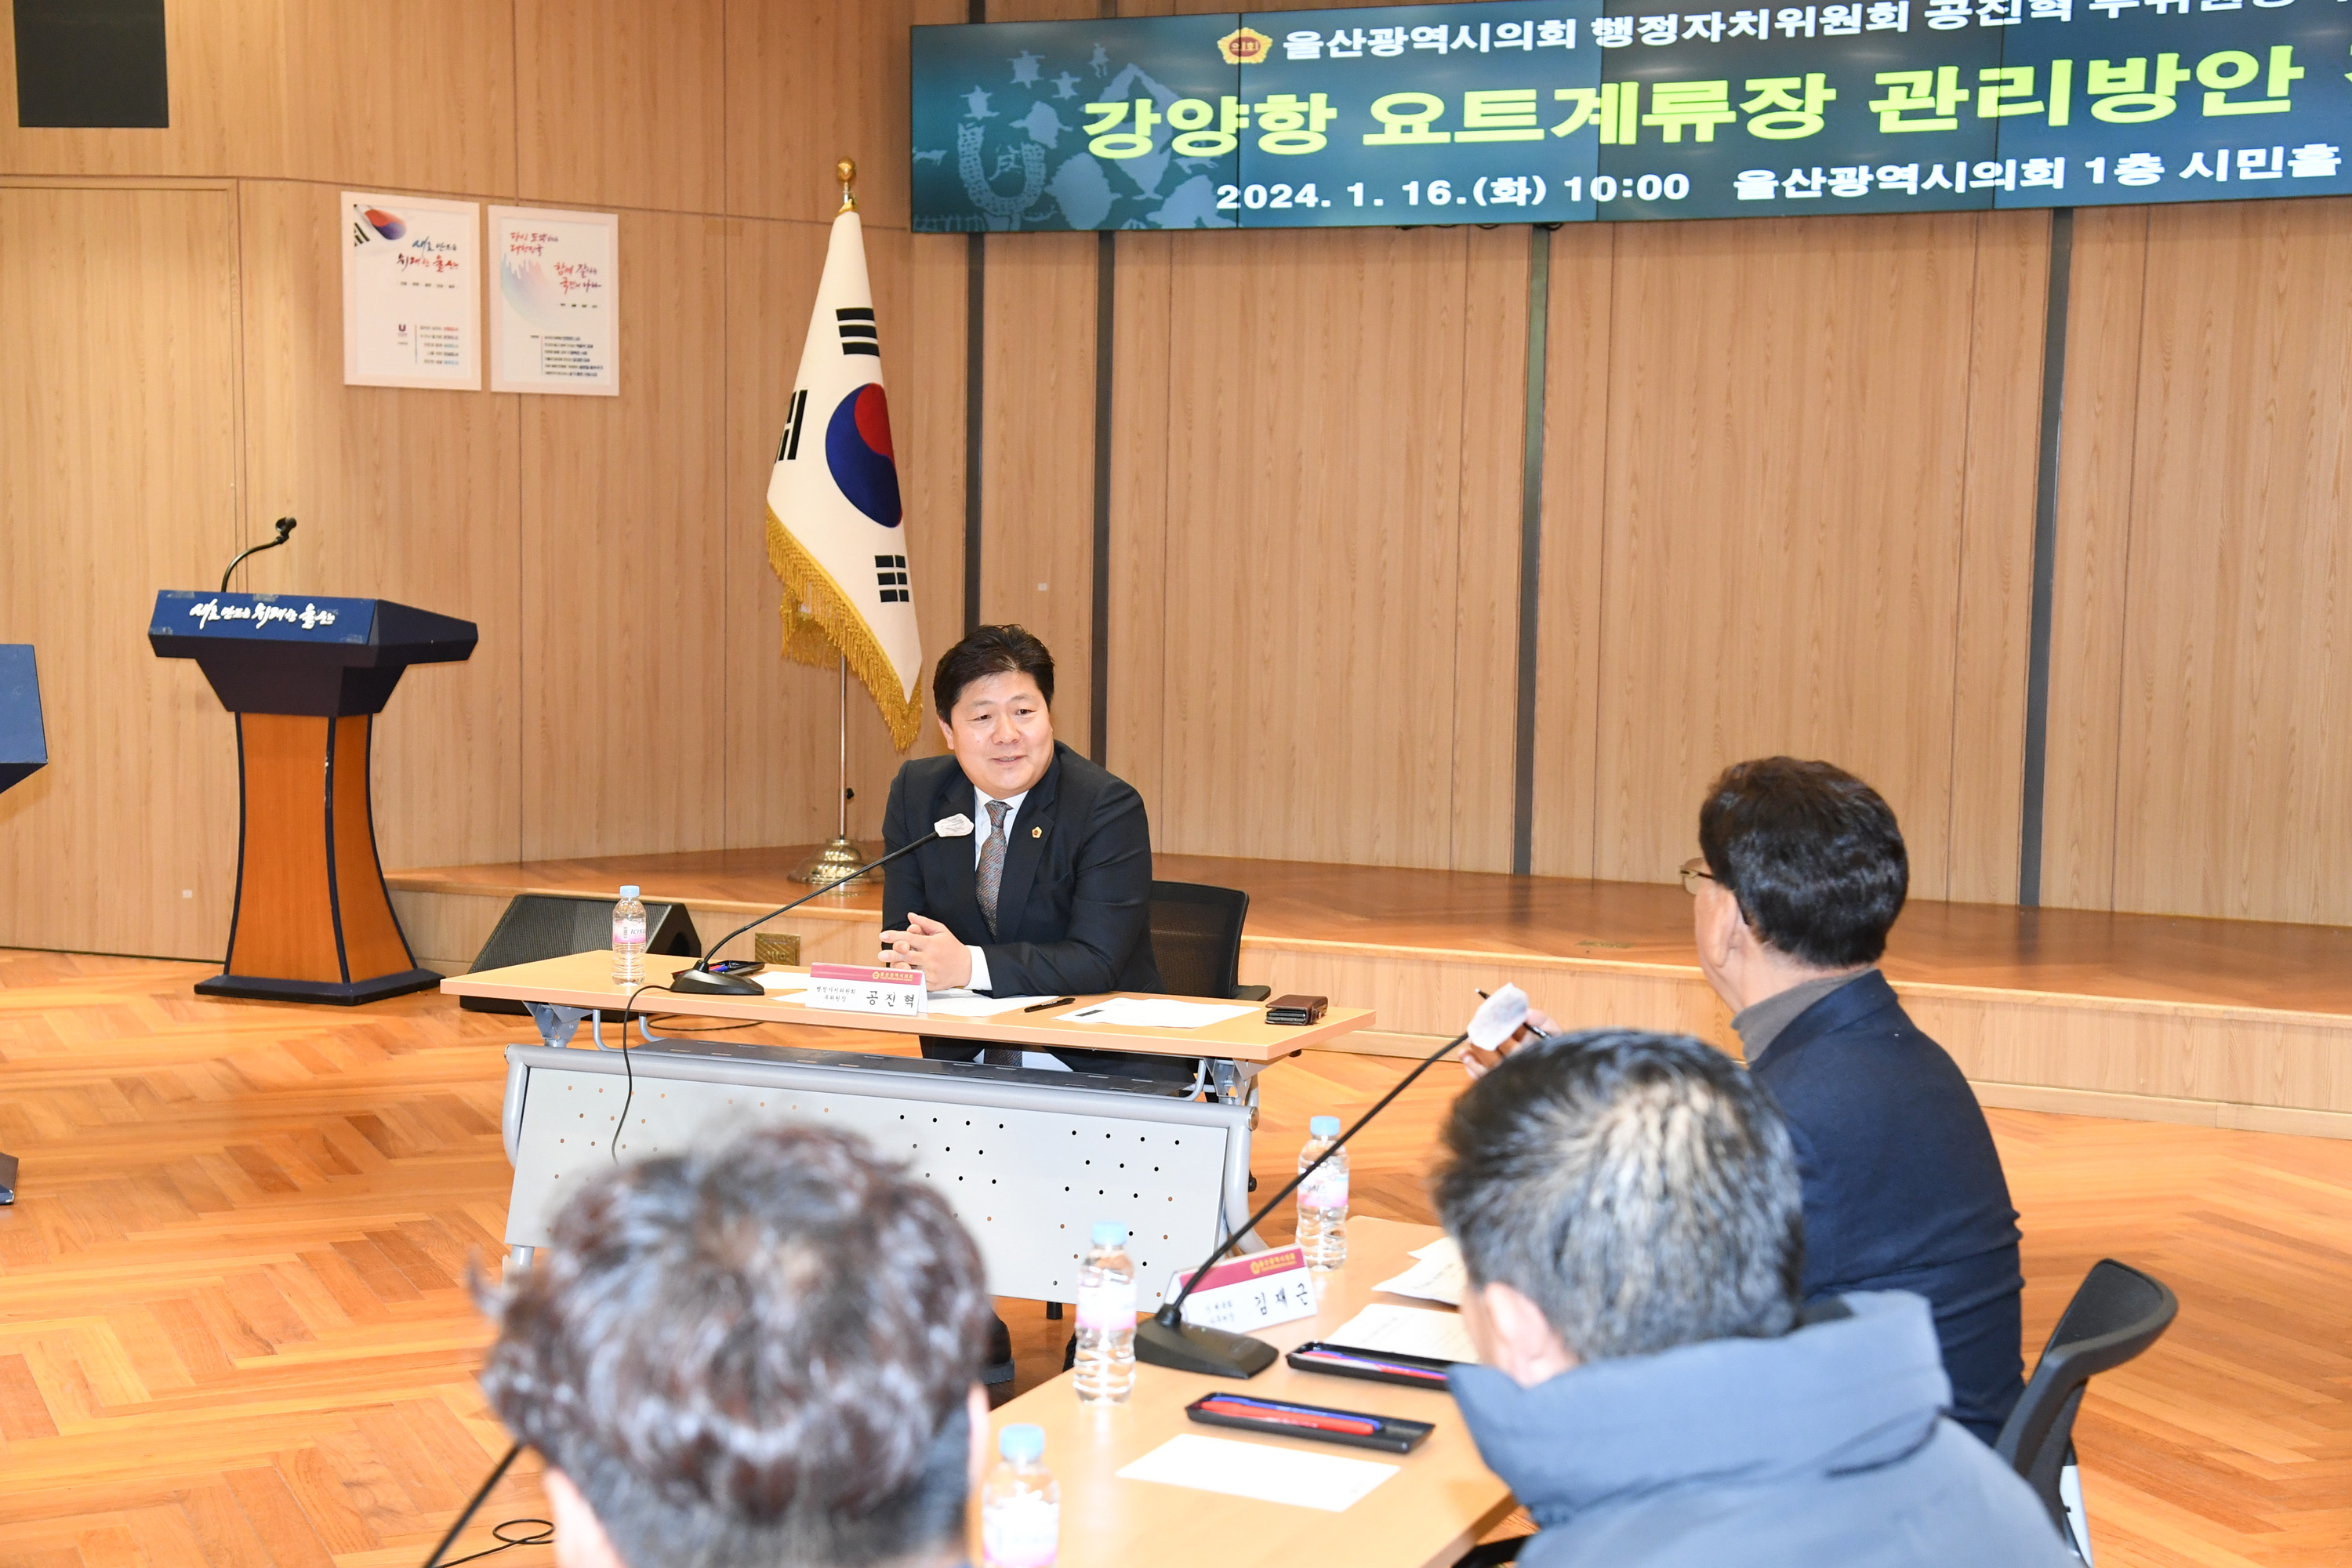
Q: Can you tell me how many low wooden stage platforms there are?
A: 1